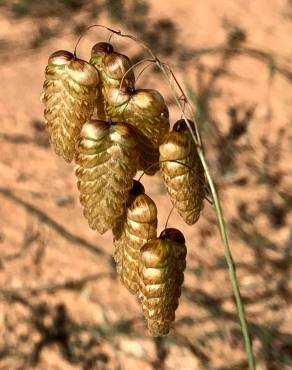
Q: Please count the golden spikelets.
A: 7